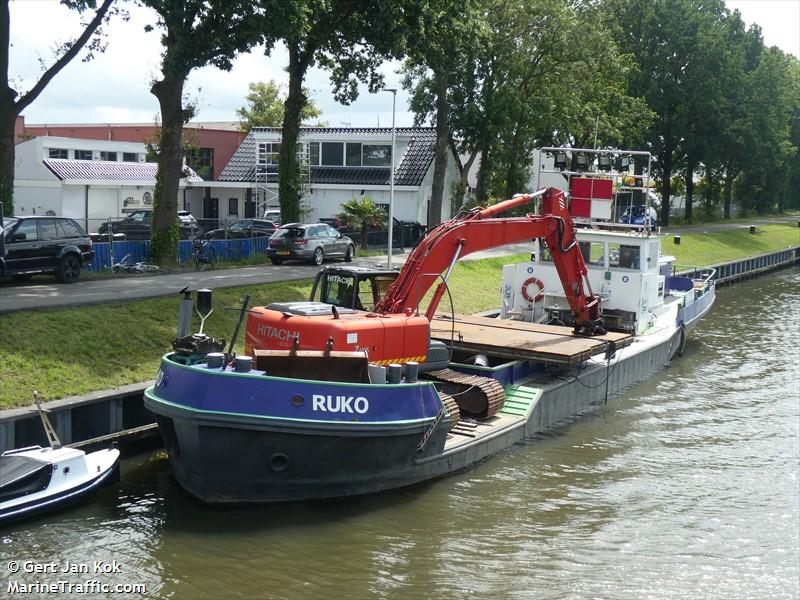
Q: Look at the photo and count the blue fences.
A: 1